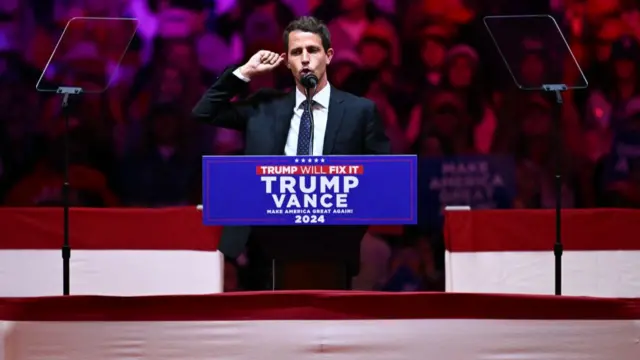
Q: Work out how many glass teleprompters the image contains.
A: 2